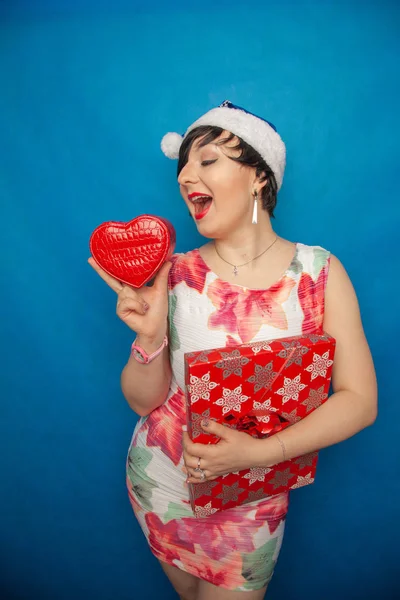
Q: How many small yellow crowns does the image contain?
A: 0